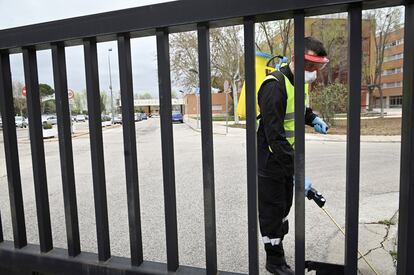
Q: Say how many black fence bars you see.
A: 11